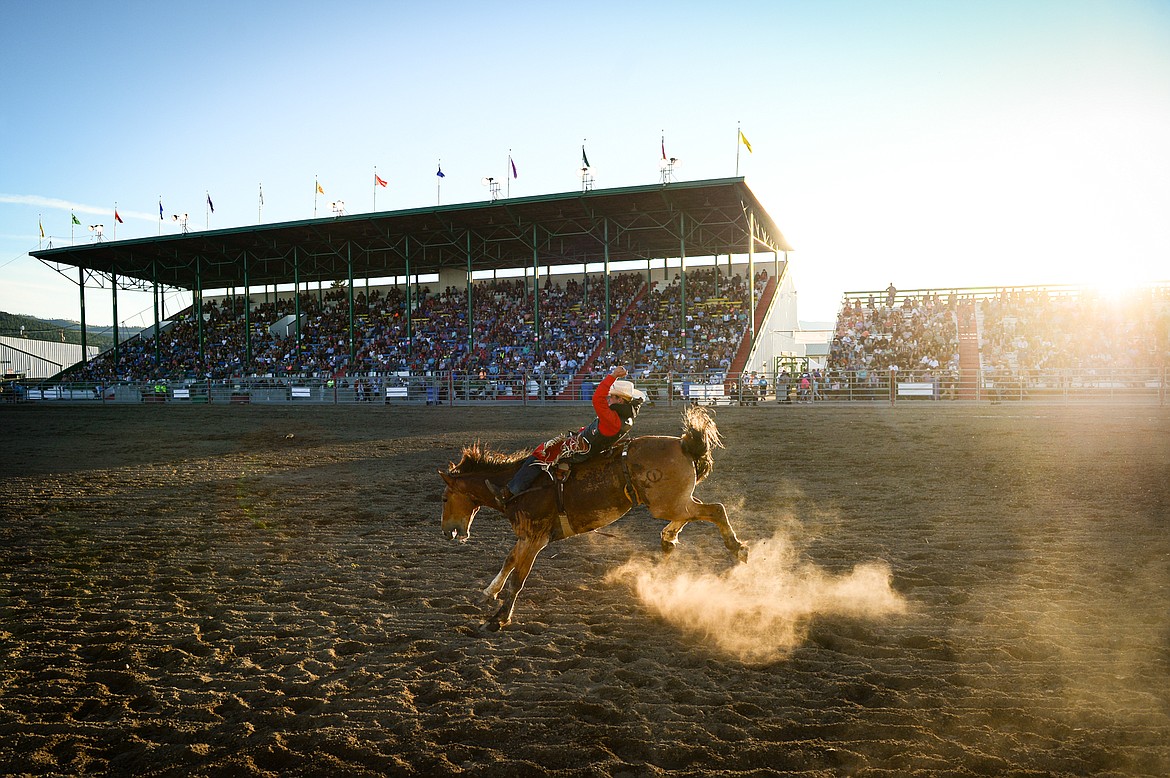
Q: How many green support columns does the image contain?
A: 13